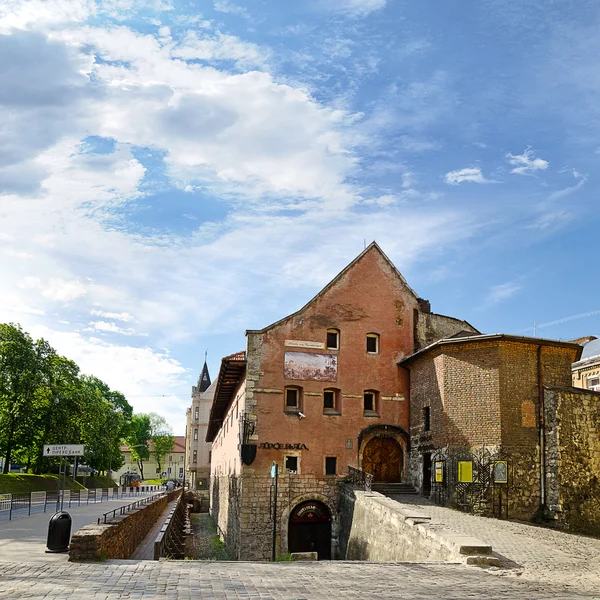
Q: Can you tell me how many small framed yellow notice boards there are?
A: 3